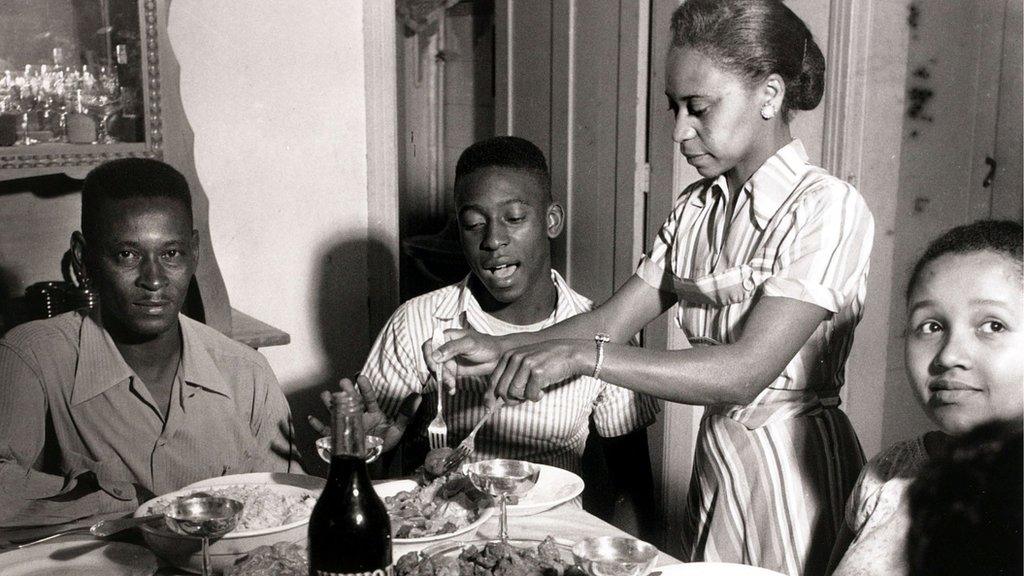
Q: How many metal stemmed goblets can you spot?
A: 4